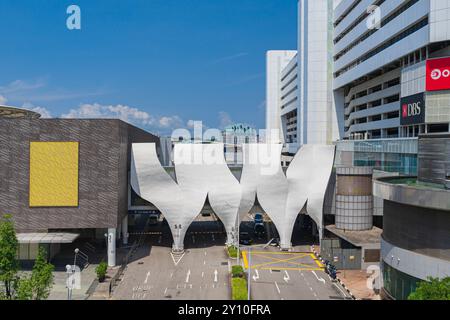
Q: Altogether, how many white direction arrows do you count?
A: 6